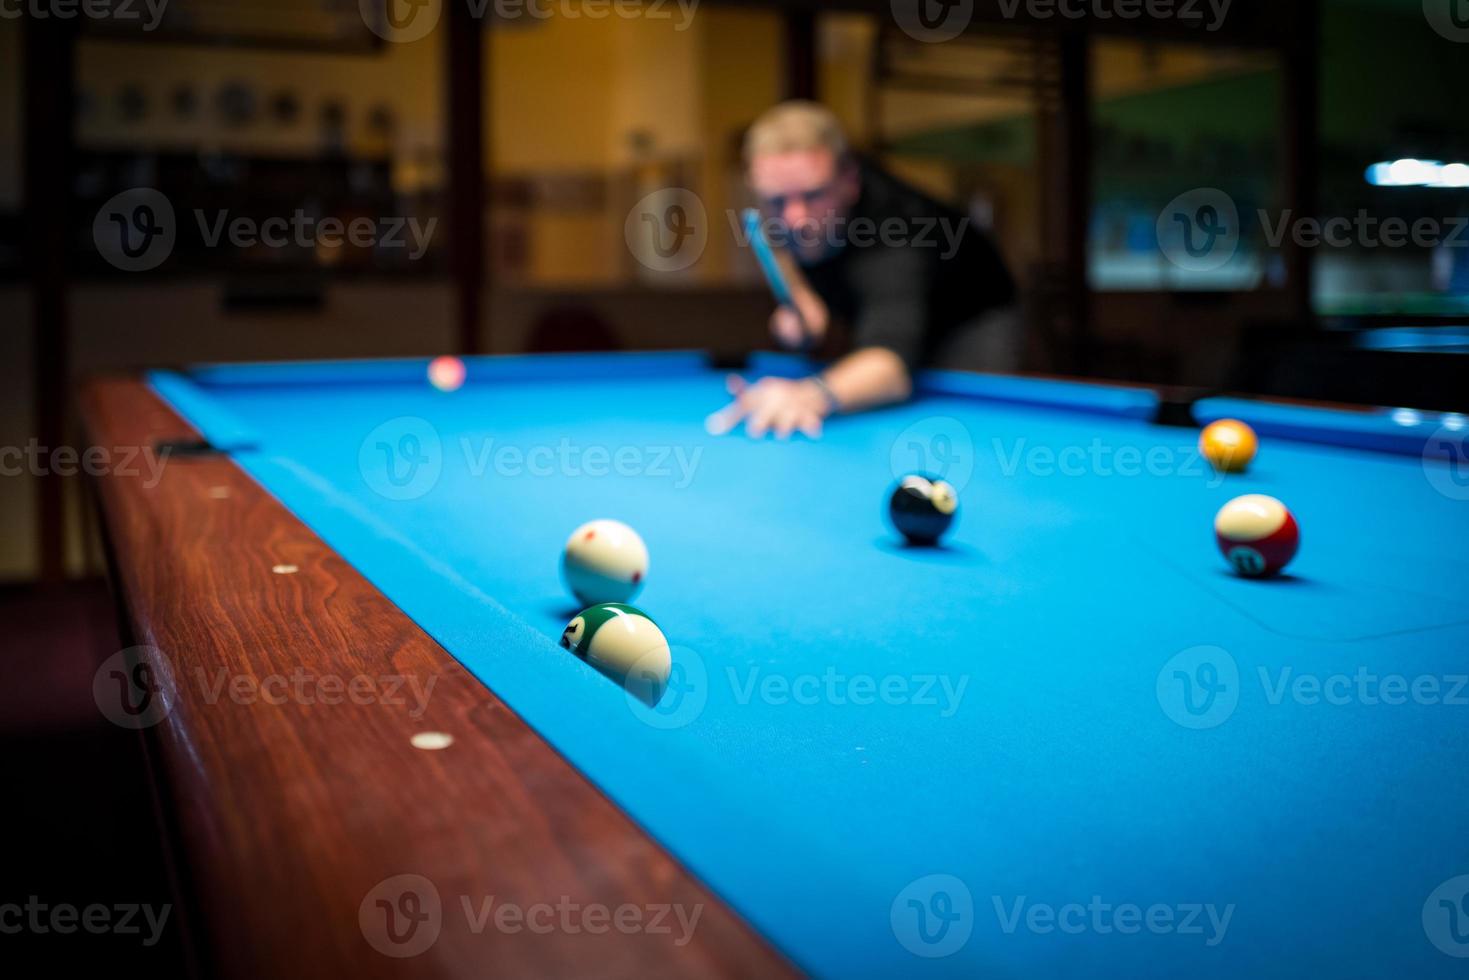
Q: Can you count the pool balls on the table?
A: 6